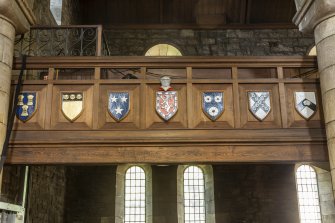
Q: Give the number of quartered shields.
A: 0